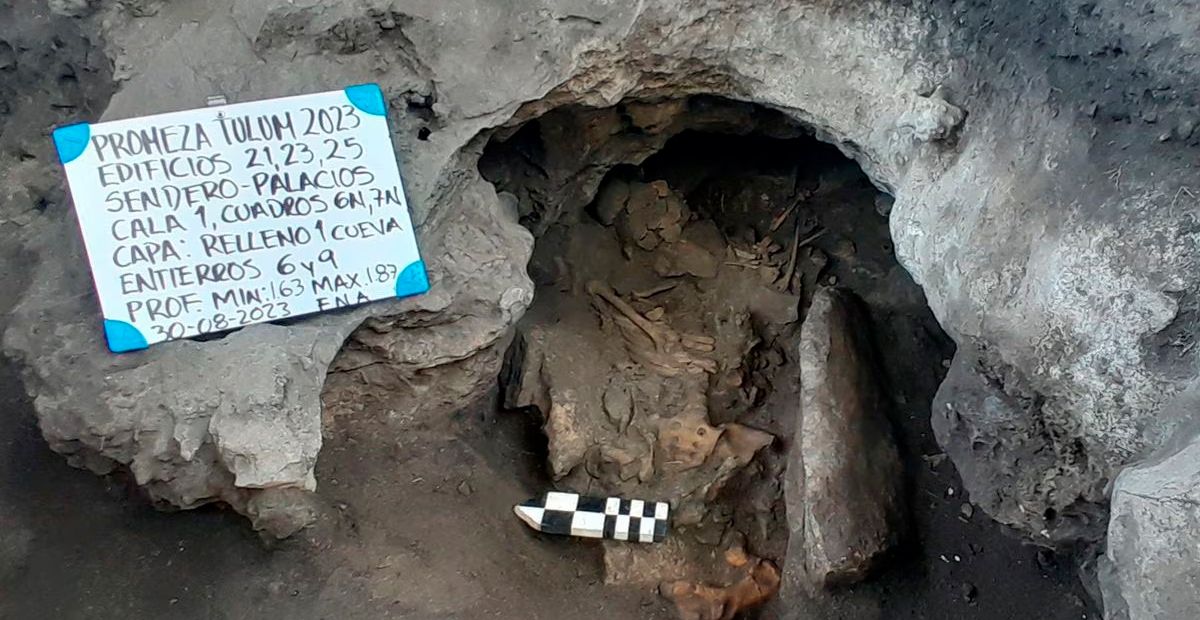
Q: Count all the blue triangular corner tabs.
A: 4